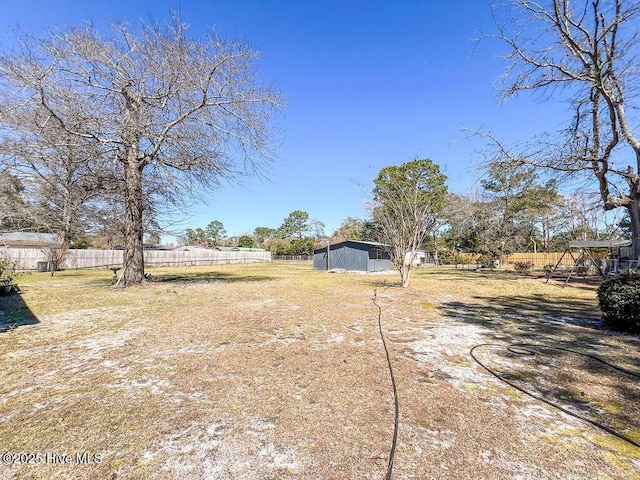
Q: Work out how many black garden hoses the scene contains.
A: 2